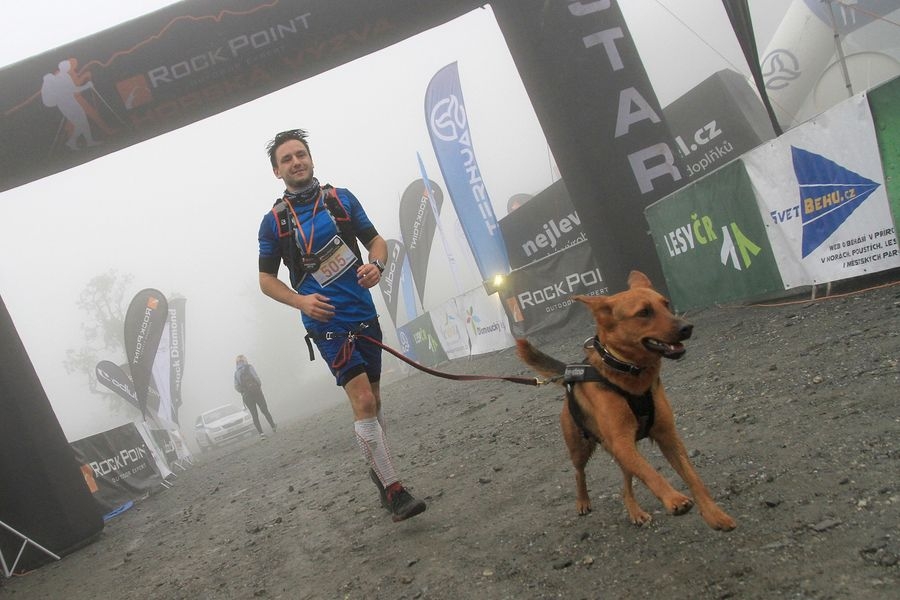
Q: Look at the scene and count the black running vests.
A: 1